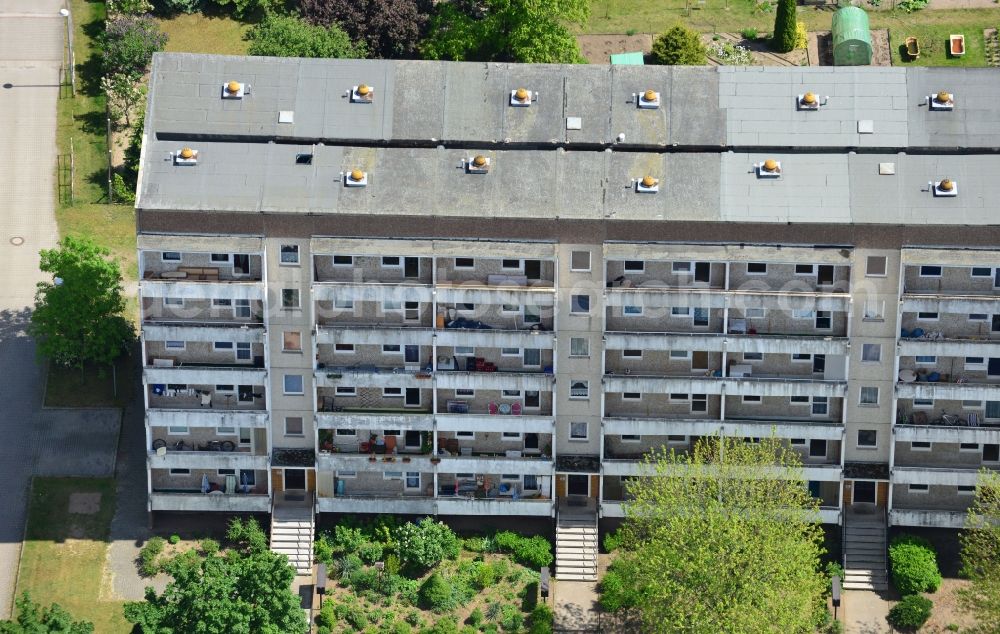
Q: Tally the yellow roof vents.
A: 12